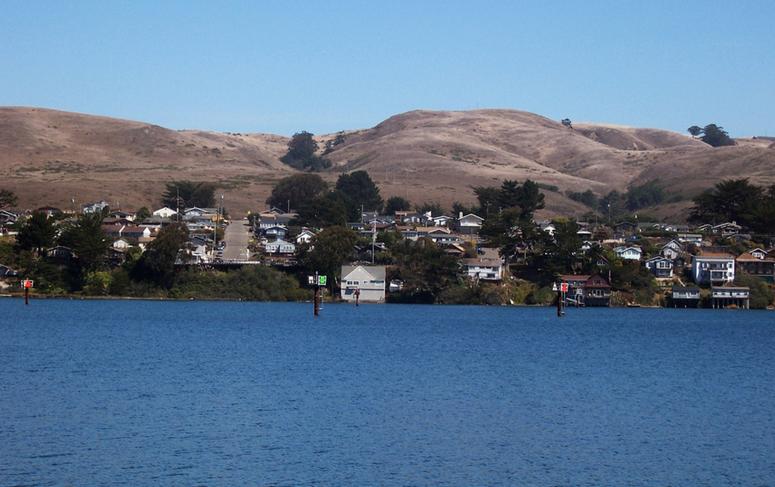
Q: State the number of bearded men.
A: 0